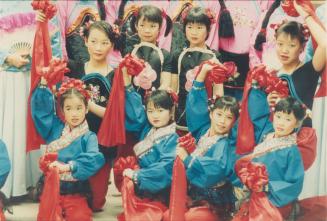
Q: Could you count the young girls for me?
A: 8